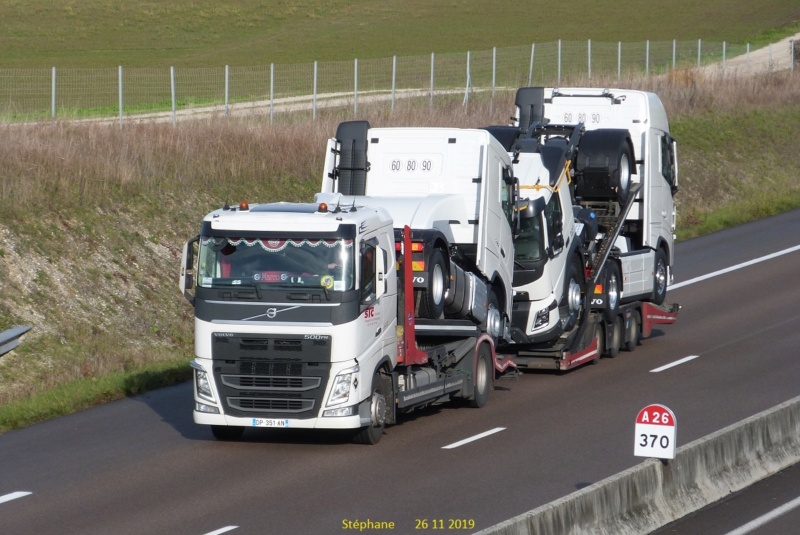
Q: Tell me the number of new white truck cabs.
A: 3